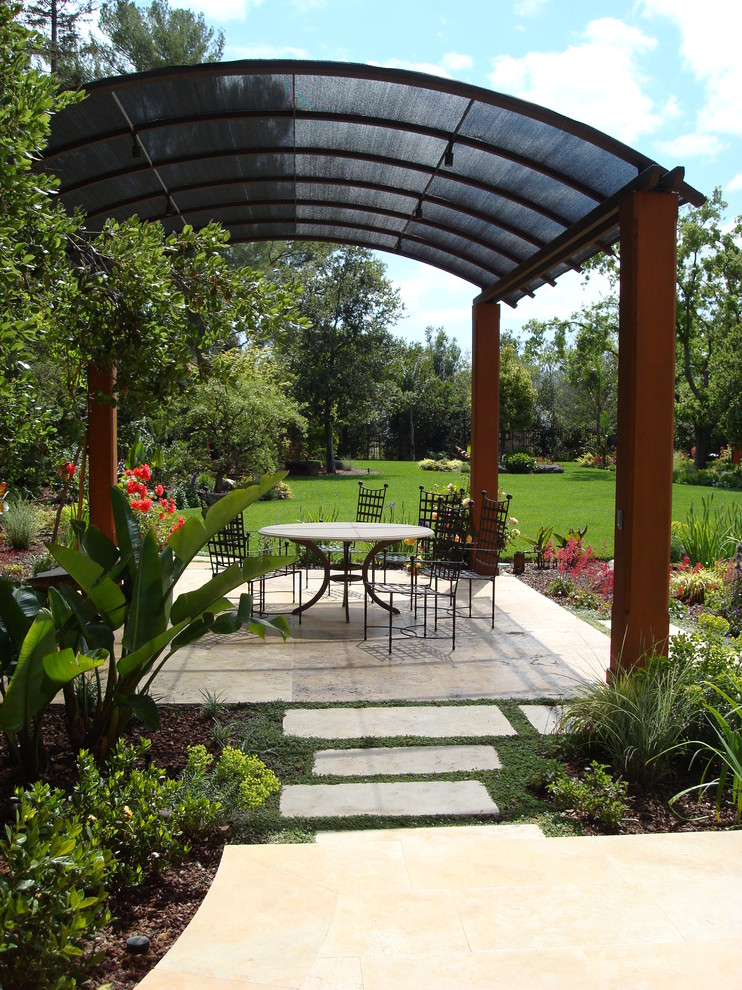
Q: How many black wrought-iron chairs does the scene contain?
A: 6